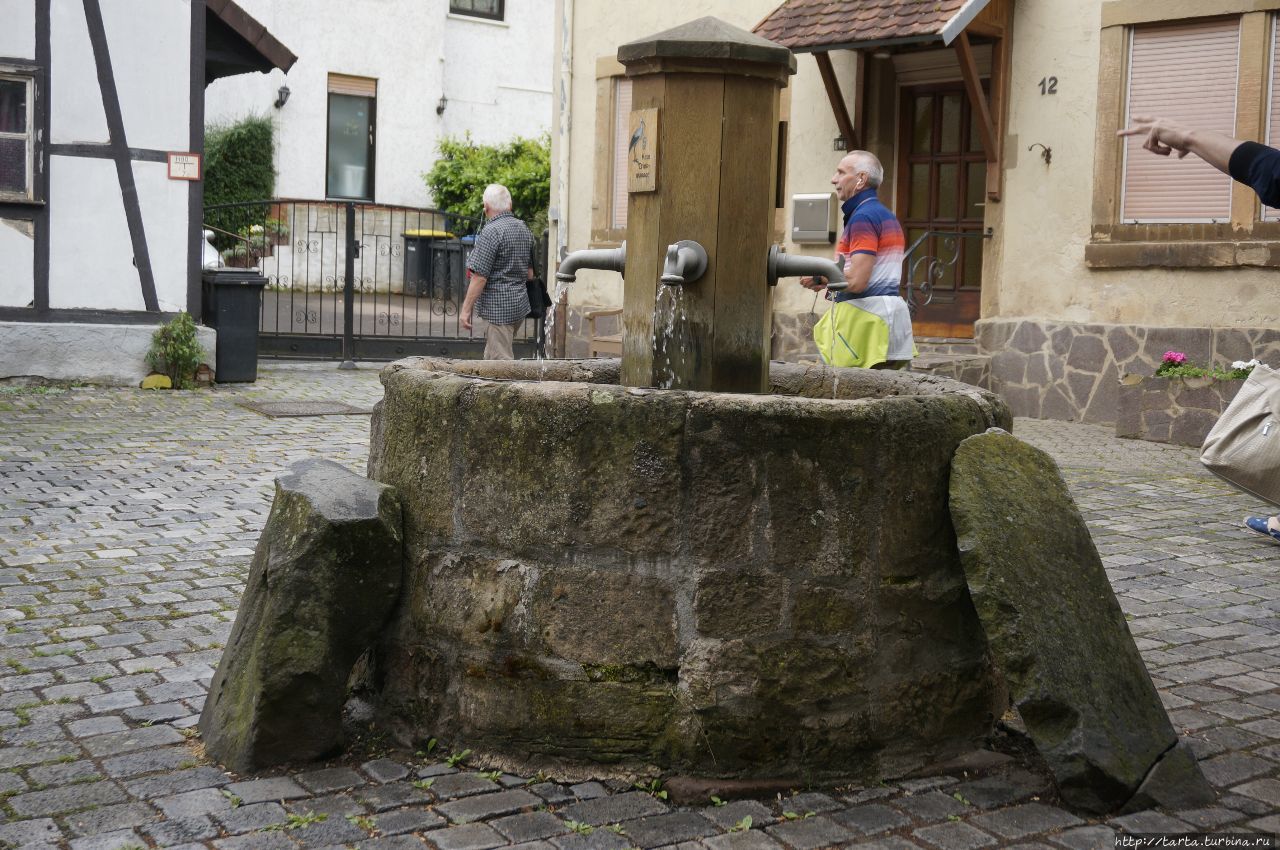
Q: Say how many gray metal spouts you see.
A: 3